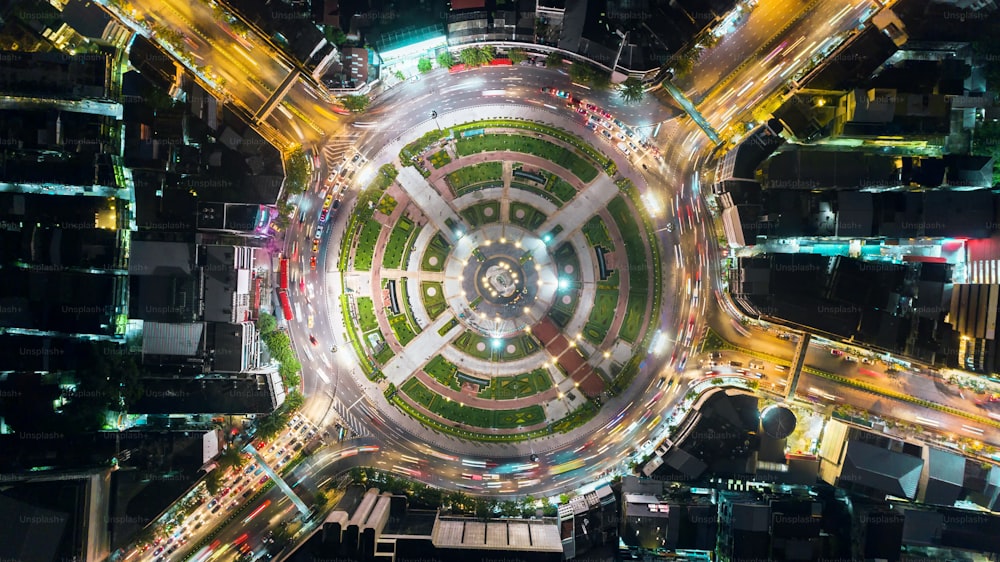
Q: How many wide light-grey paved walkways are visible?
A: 3